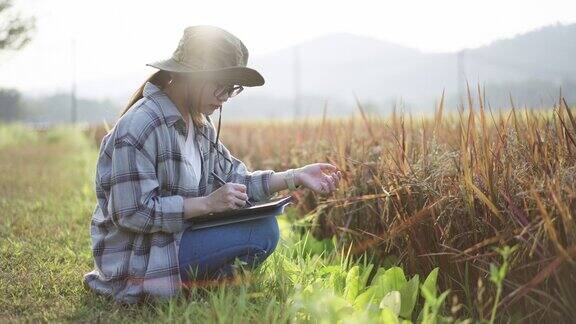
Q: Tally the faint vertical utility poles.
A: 3